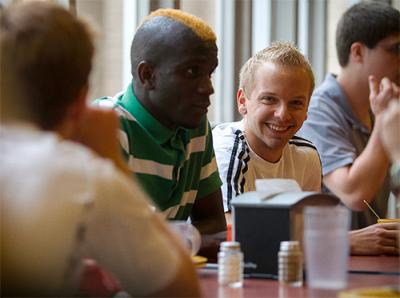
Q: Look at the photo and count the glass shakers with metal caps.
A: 2